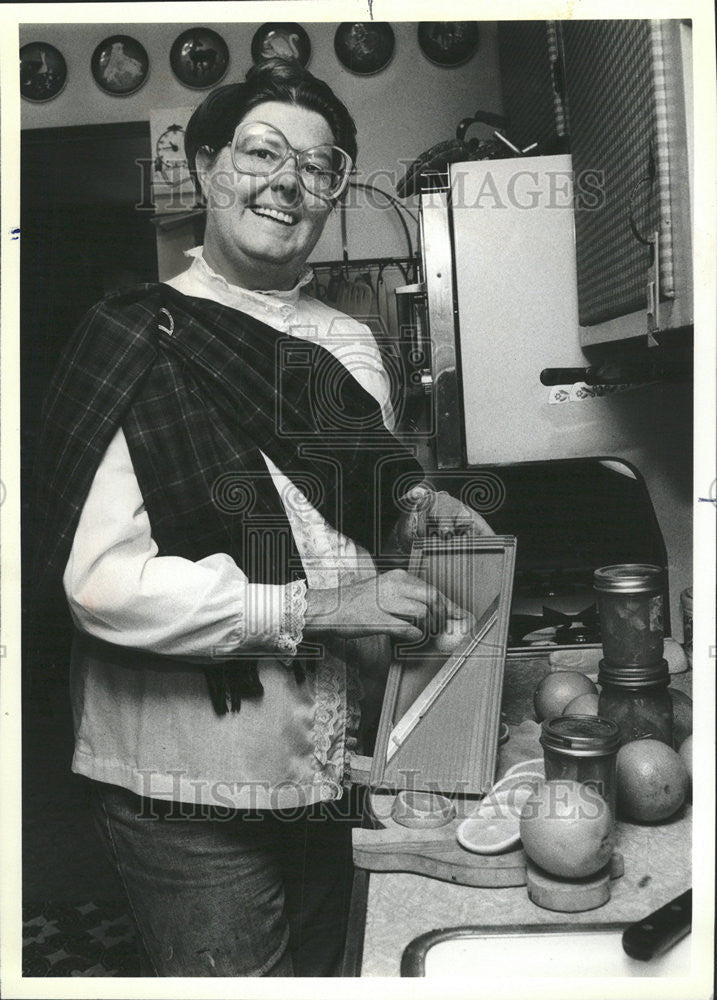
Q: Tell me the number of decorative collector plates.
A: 6